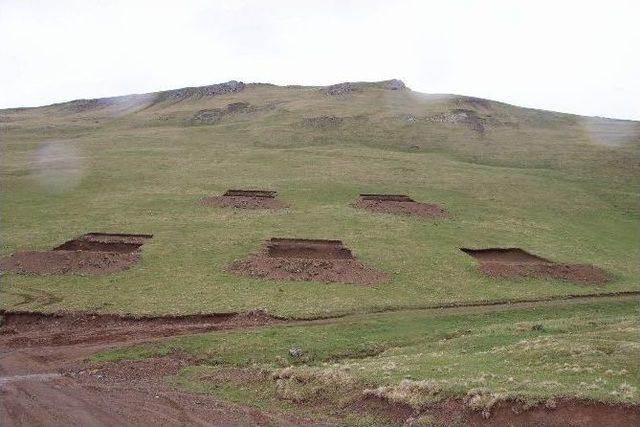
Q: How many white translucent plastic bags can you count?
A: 0